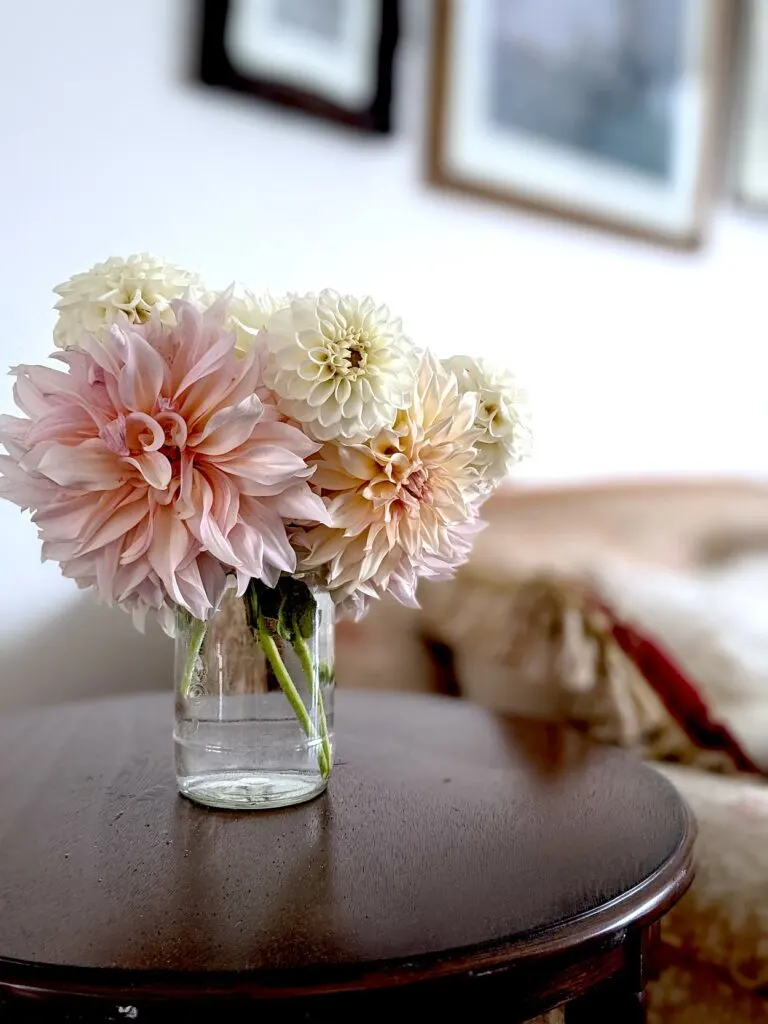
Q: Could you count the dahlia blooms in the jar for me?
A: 6